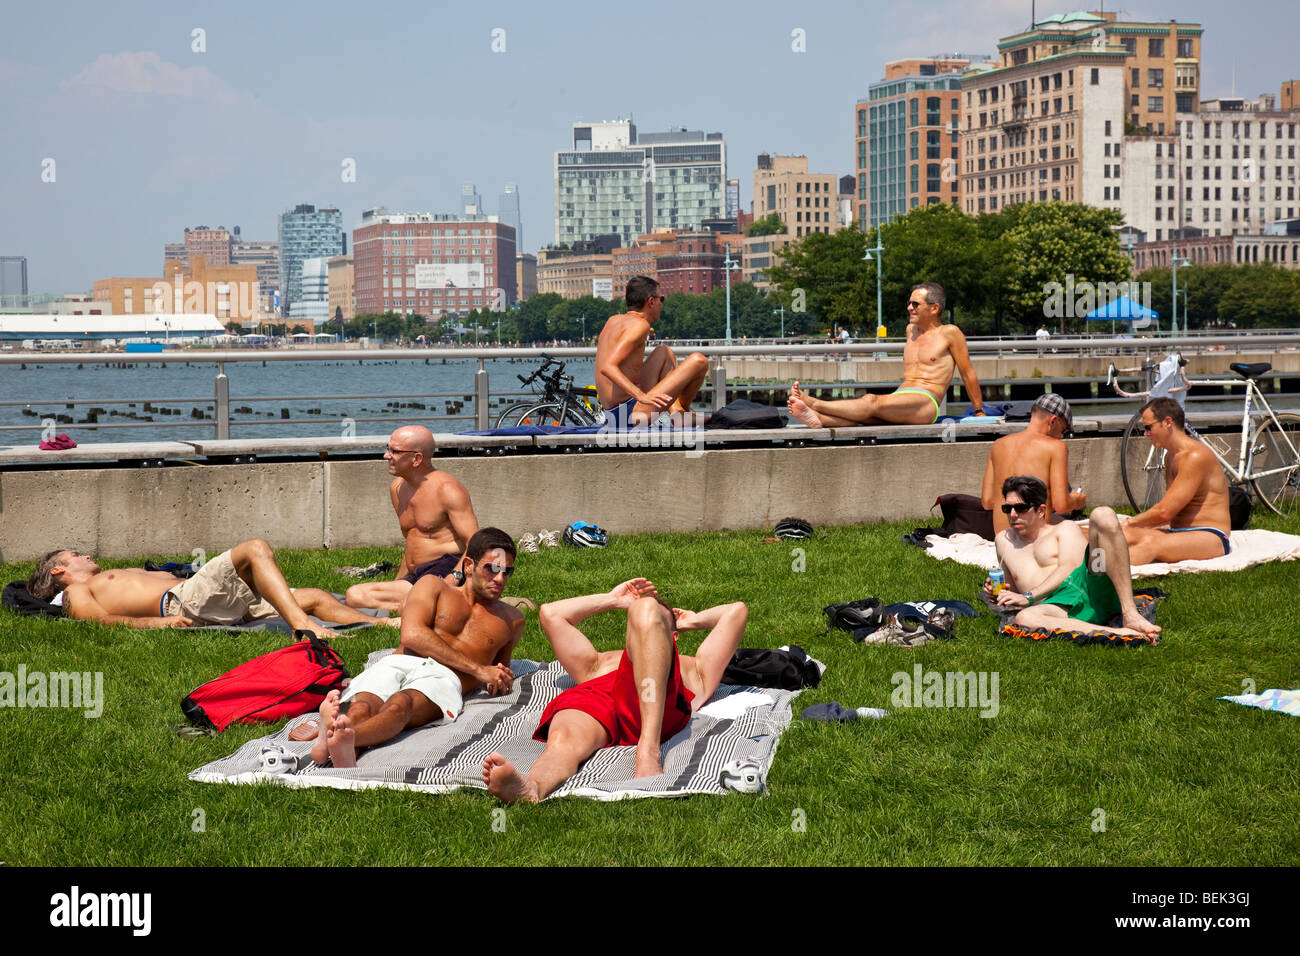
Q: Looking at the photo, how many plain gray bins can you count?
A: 0